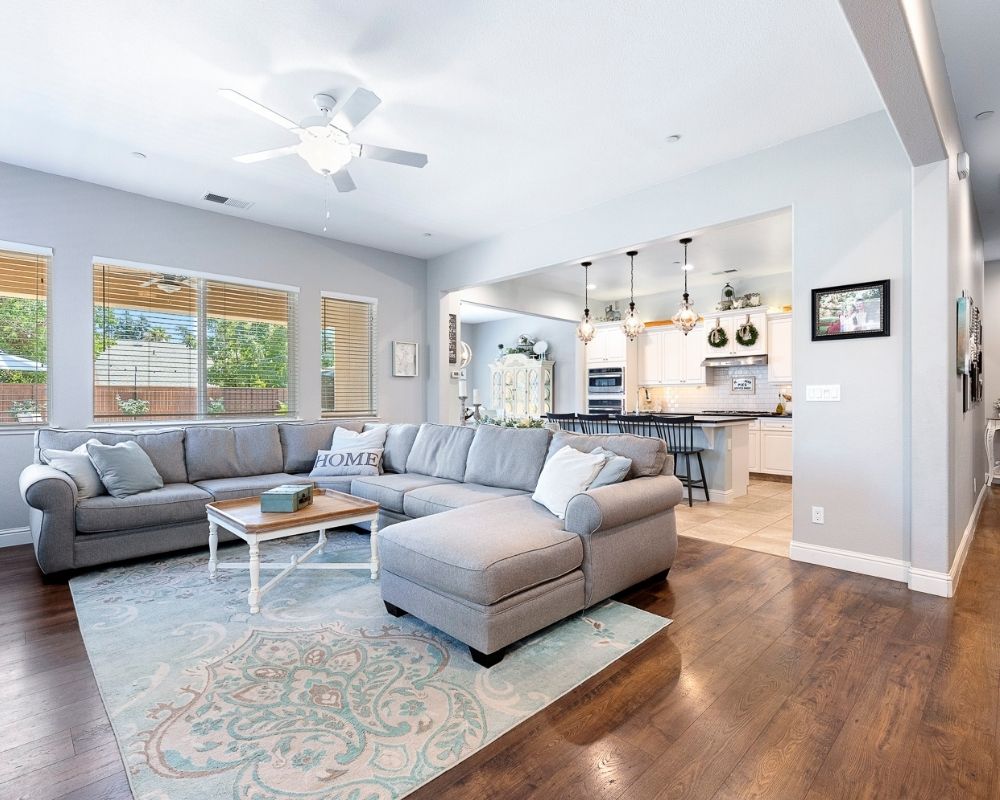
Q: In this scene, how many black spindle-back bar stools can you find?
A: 4